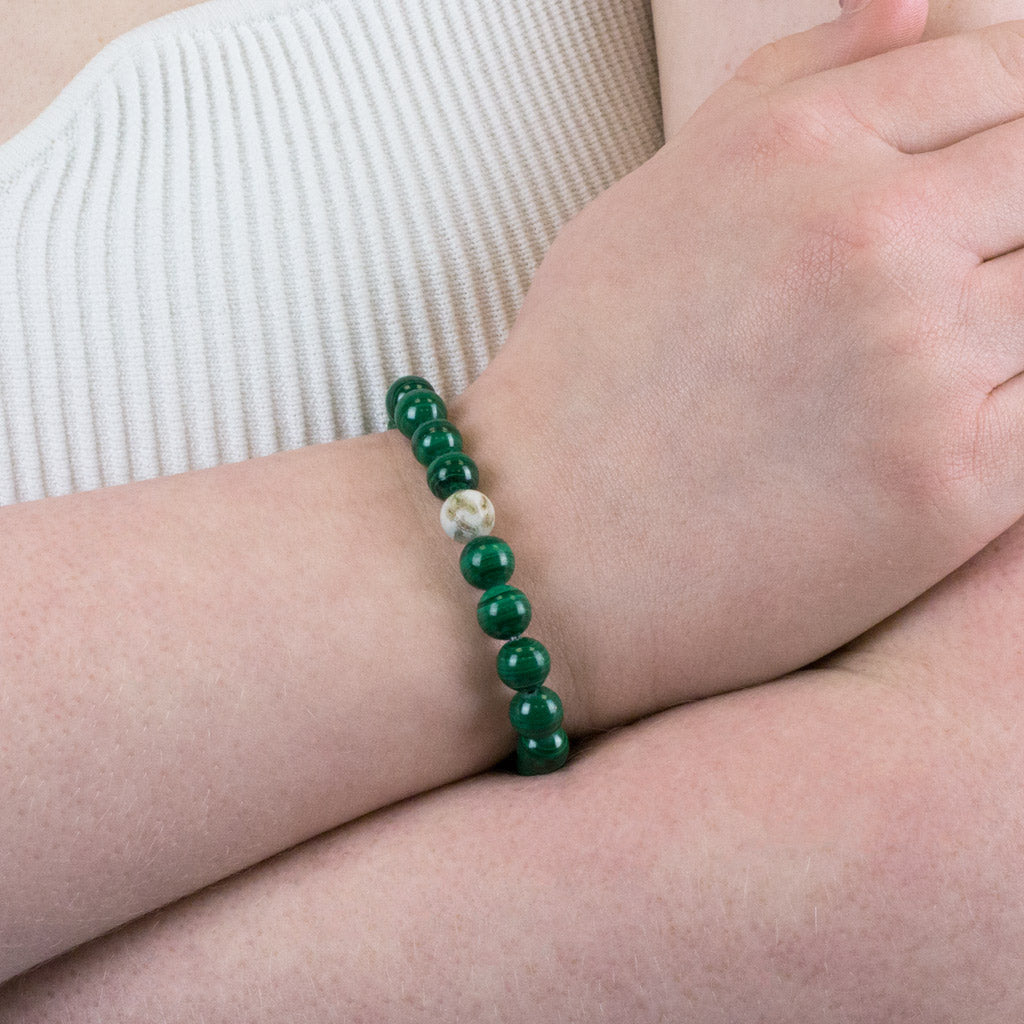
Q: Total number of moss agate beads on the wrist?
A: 1